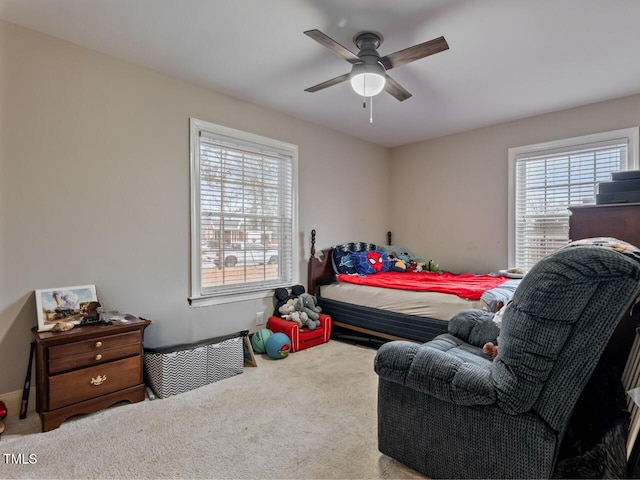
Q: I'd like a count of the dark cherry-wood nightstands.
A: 1